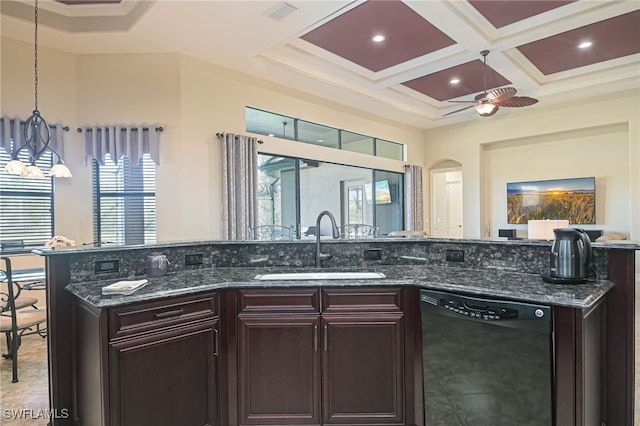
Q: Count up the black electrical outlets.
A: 4